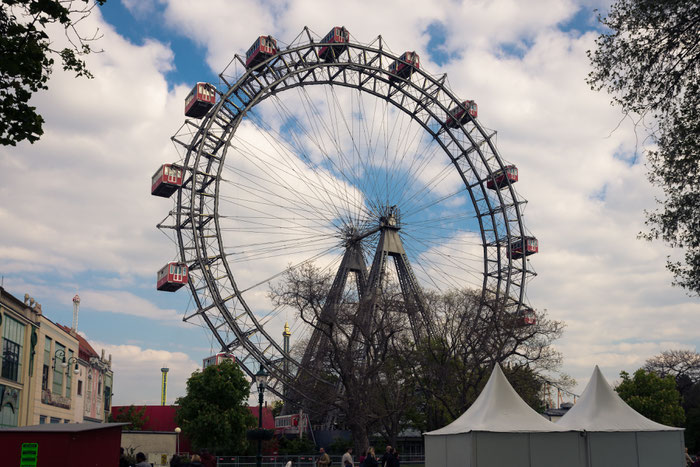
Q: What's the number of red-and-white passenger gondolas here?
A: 12